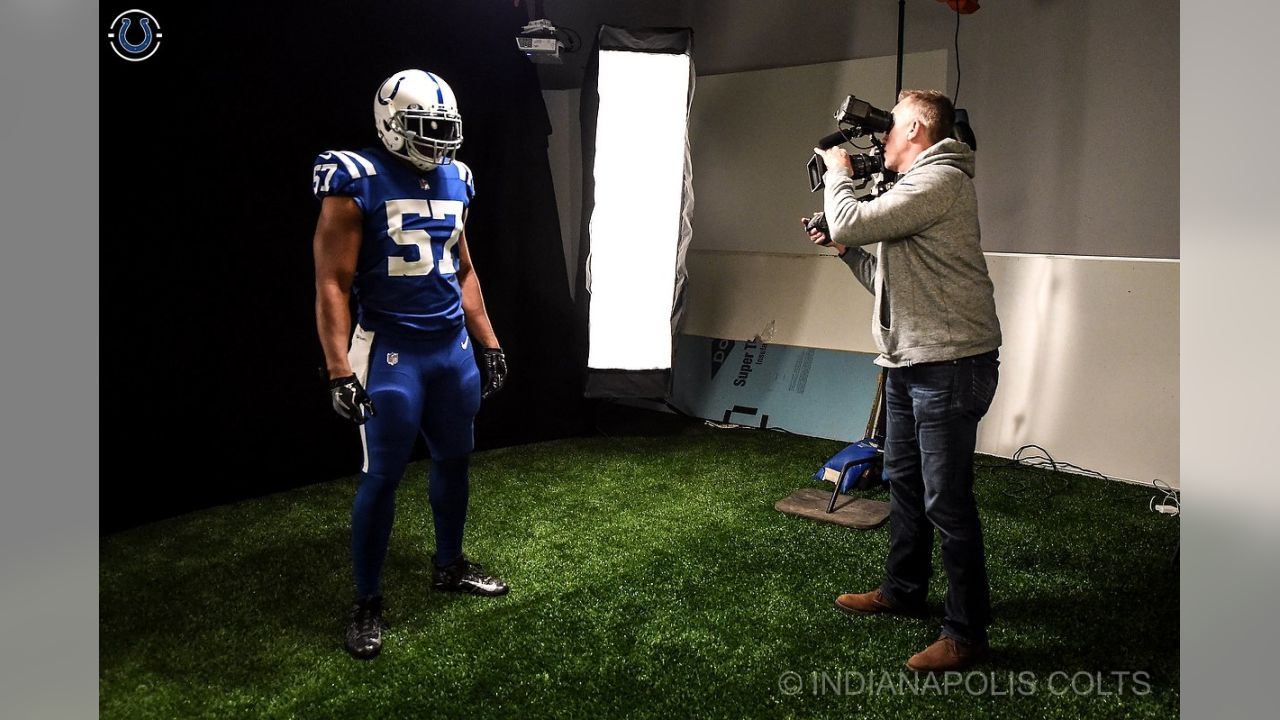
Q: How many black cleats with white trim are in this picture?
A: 2